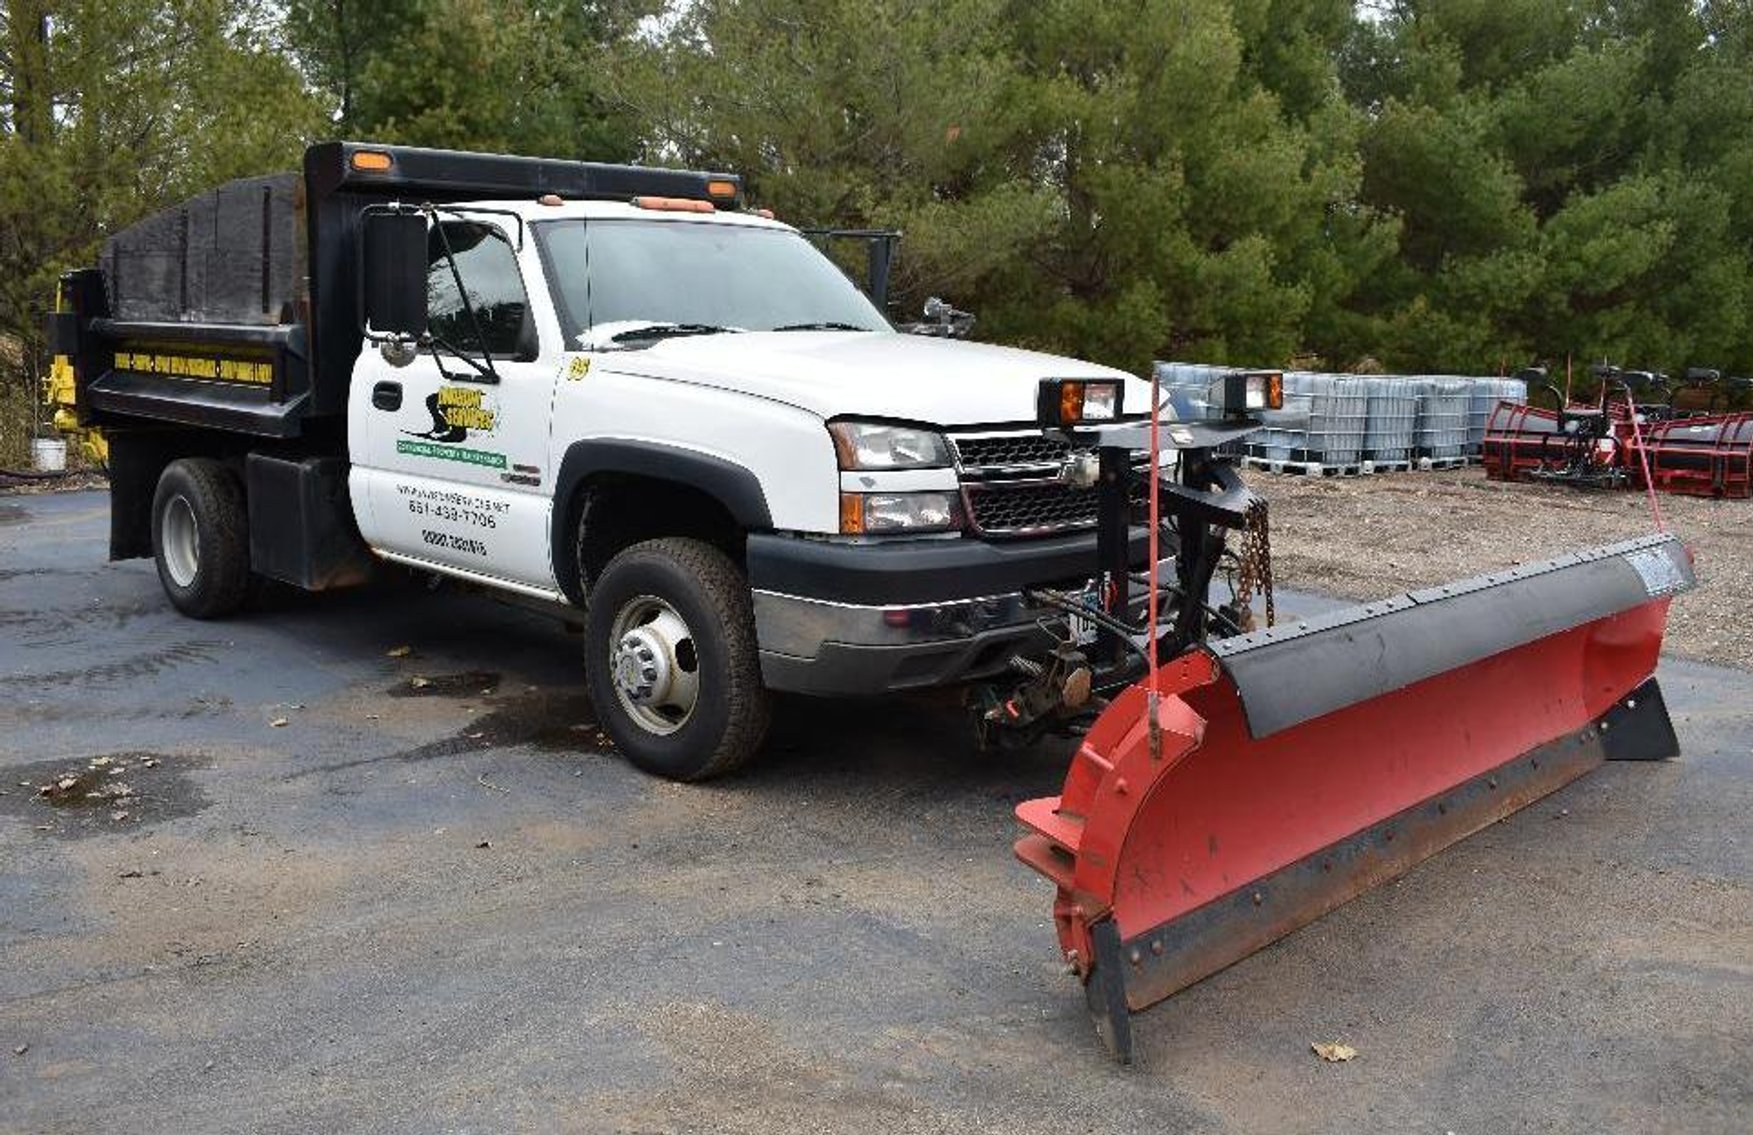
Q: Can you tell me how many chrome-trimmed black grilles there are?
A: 2